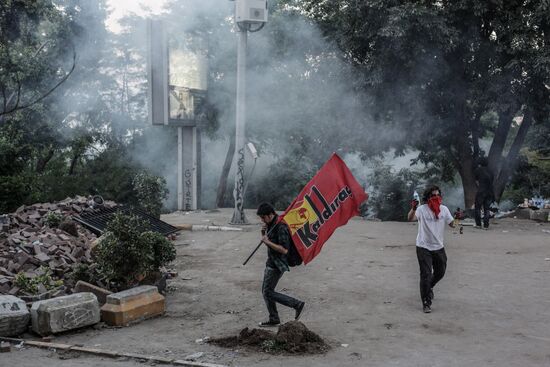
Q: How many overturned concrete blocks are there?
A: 3